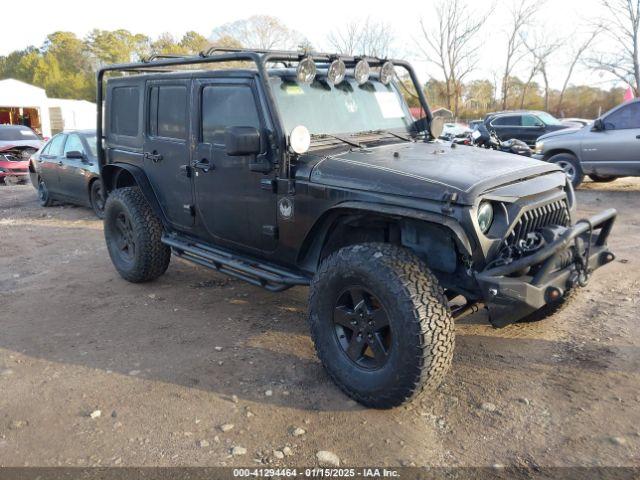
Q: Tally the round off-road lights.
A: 6